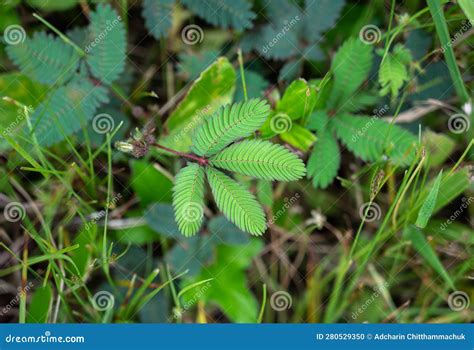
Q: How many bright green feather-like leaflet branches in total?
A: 4